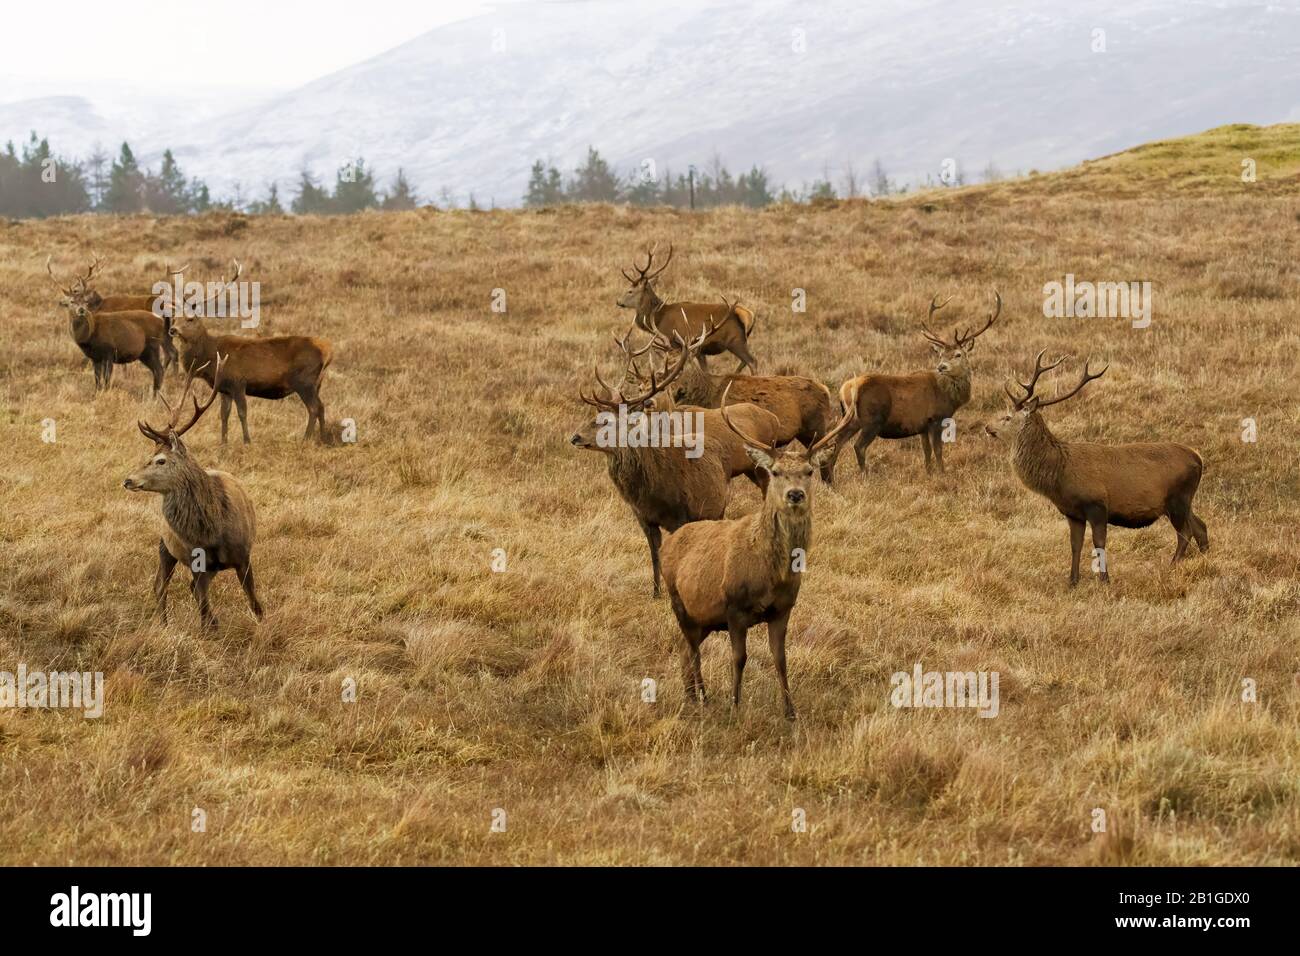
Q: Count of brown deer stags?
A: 11